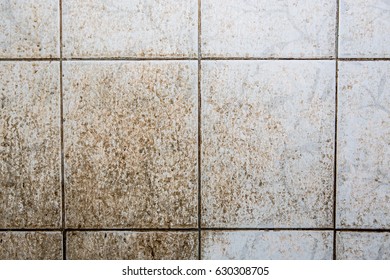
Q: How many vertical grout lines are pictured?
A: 3